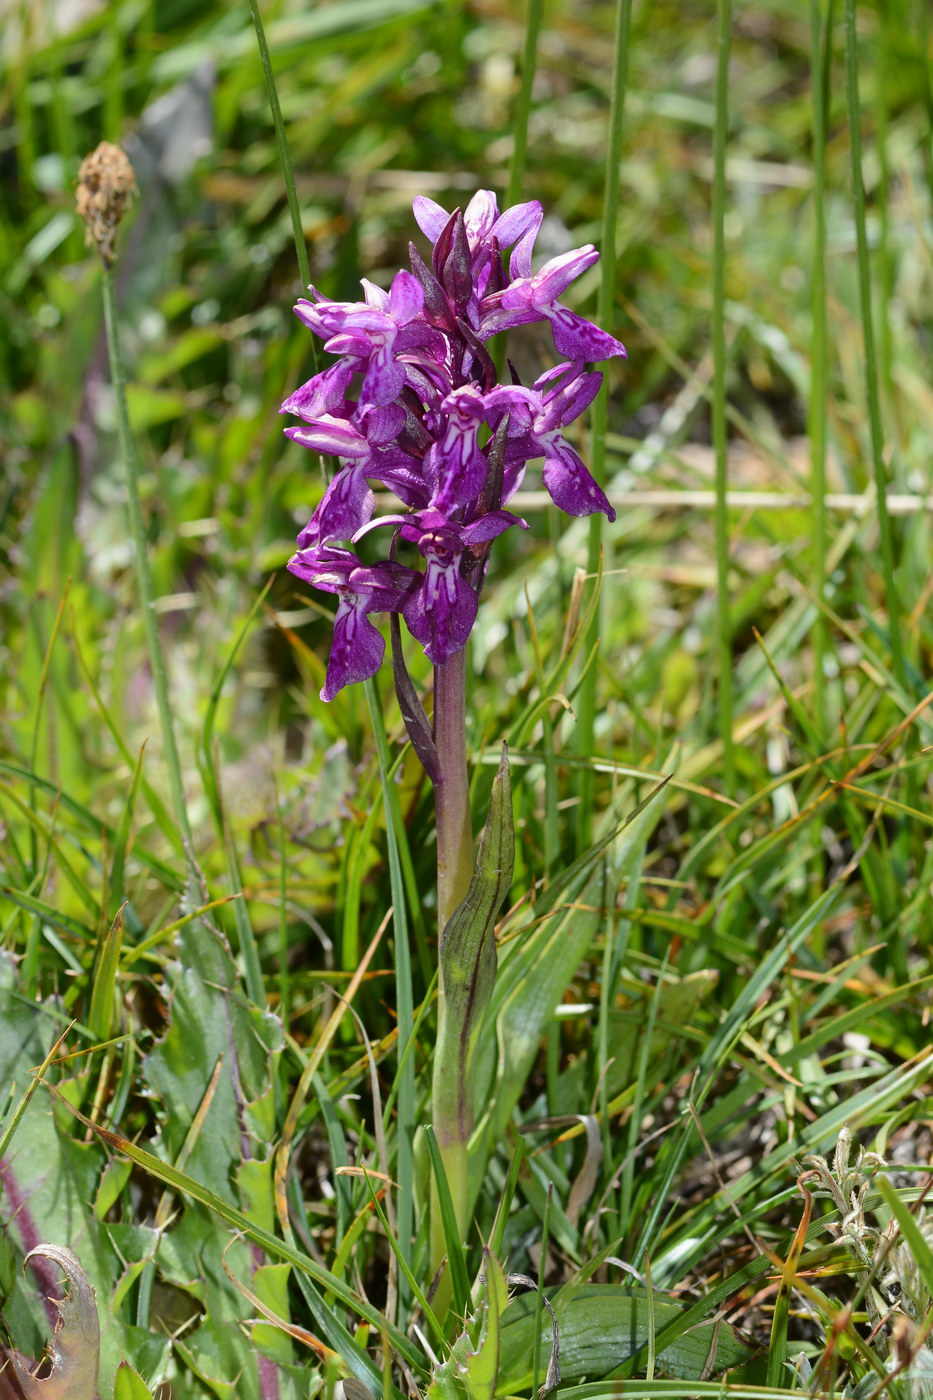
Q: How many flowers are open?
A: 9